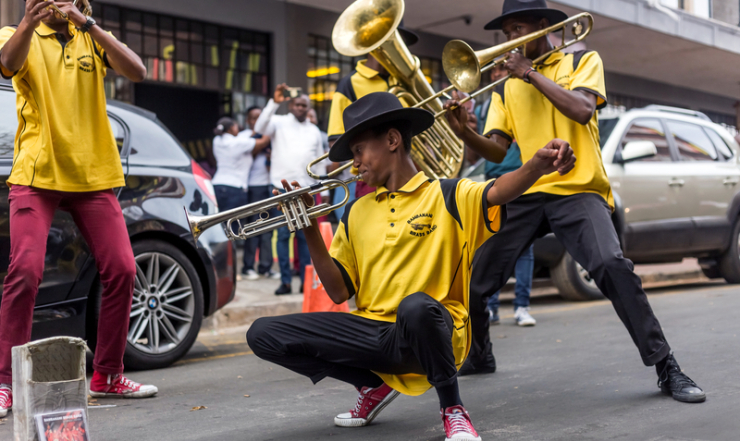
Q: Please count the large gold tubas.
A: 1